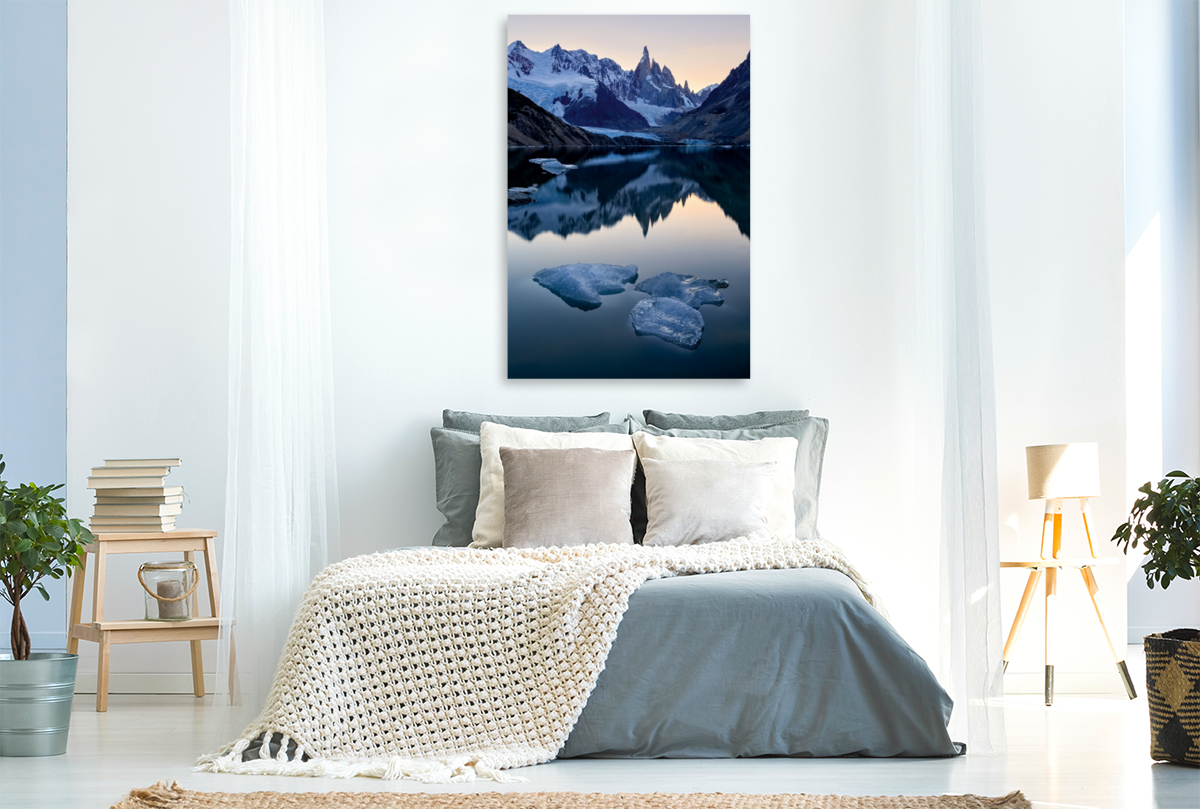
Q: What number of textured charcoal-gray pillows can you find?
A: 2